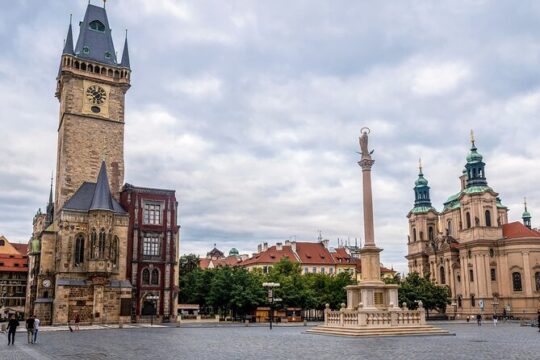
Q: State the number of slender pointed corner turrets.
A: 2